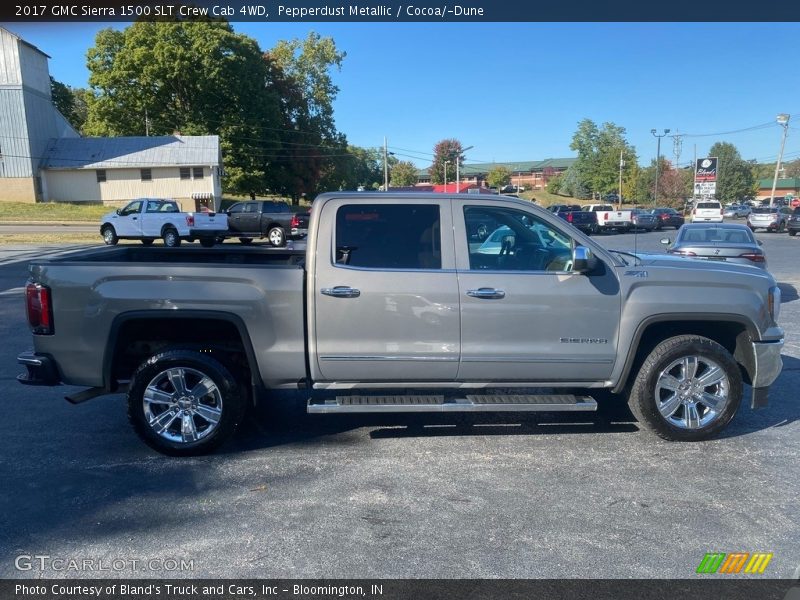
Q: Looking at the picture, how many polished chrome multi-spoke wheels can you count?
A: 2